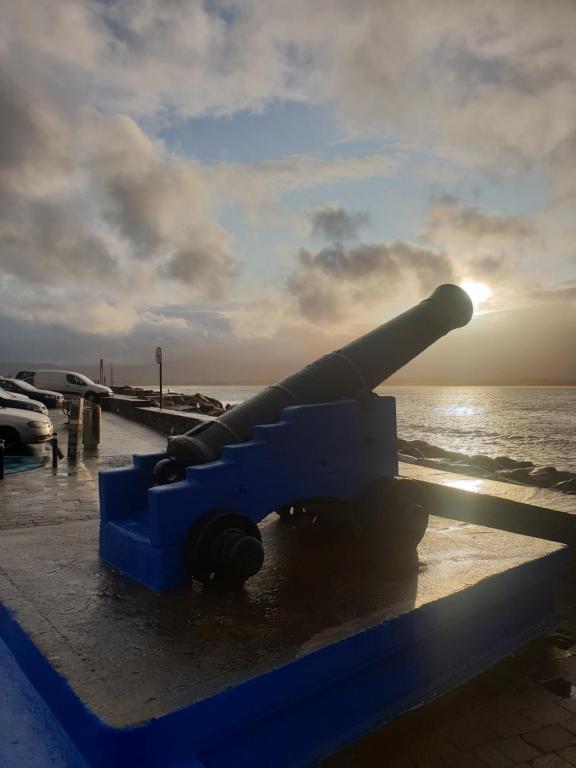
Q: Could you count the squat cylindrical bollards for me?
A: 2